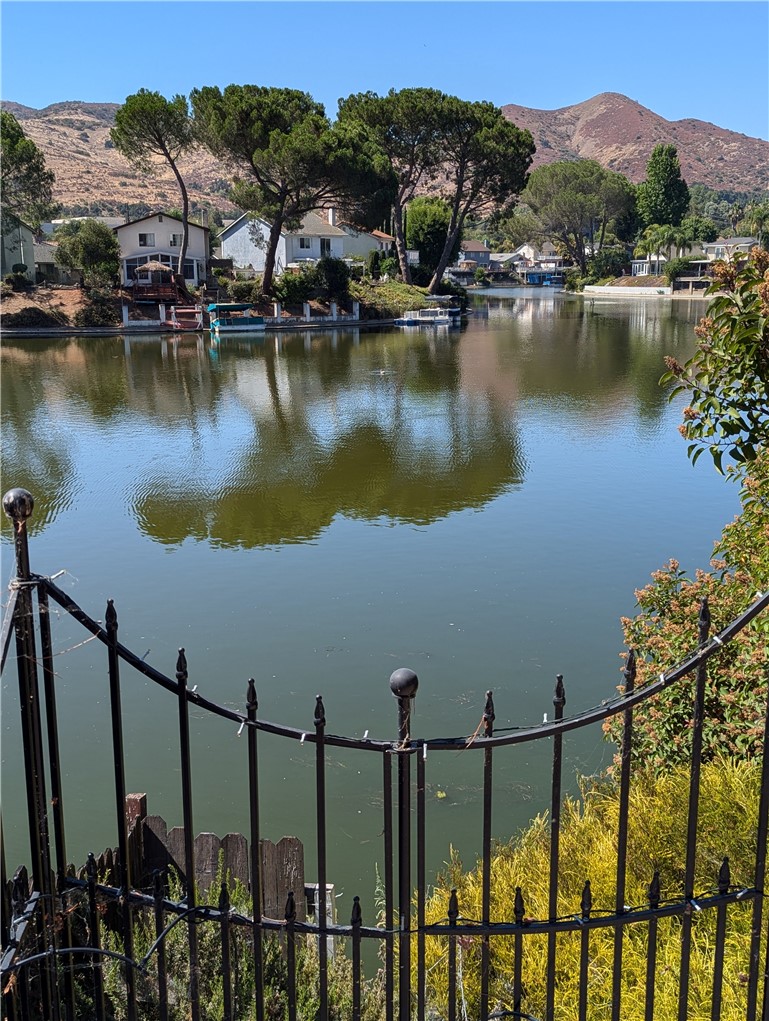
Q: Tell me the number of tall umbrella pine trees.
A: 4